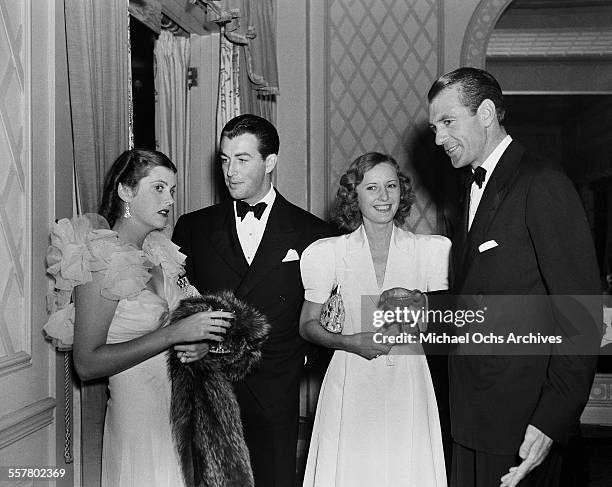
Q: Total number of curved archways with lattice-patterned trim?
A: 1